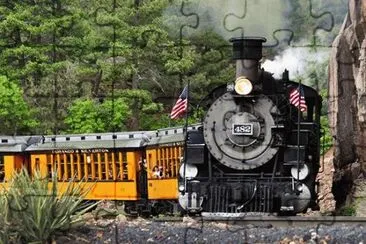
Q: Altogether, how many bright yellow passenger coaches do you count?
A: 3